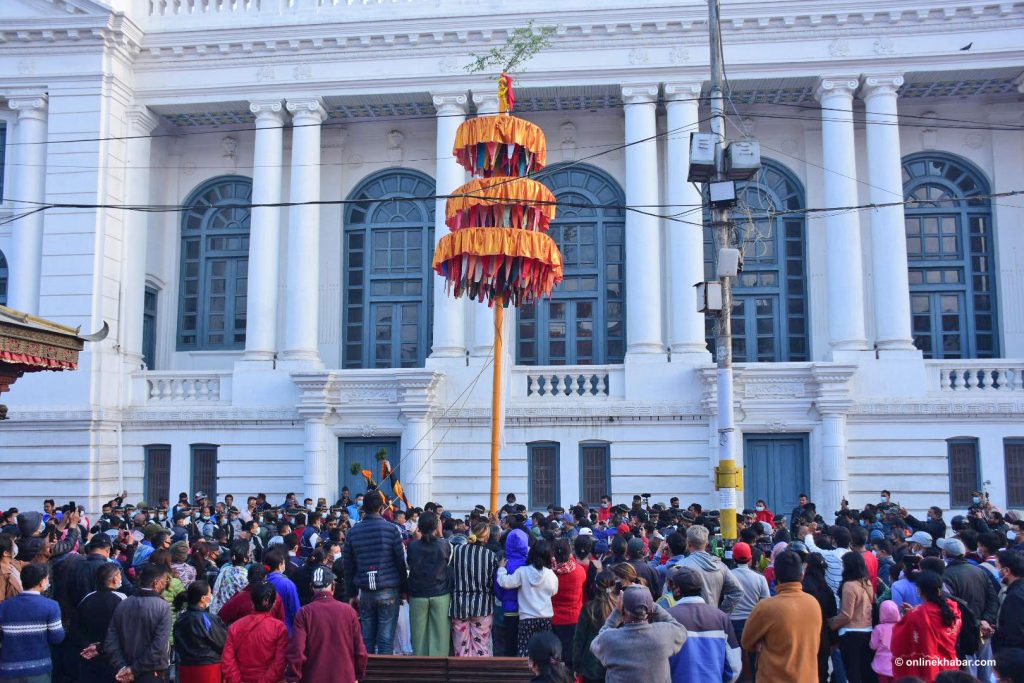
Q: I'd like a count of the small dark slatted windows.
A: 6